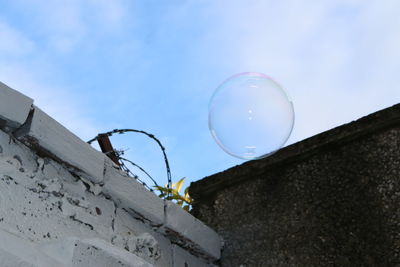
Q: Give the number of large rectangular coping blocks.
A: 4